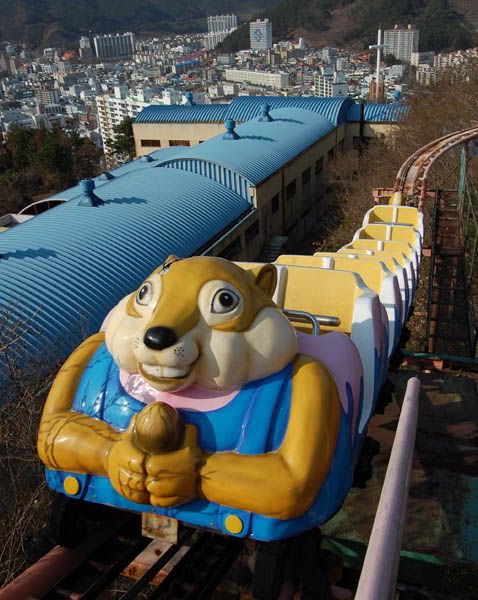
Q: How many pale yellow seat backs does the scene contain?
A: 7